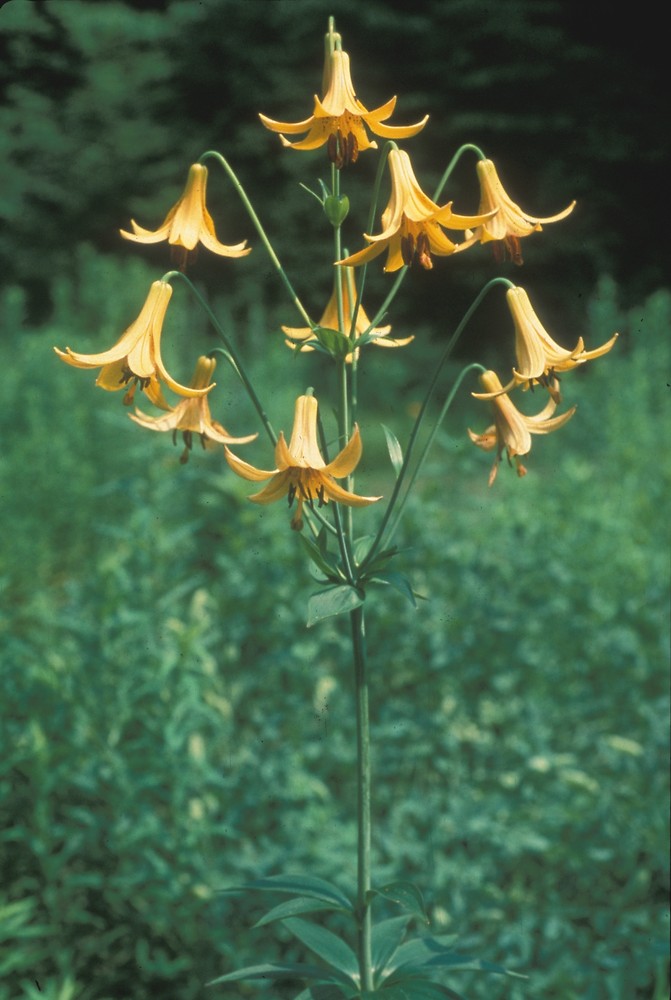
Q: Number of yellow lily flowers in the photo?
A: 10